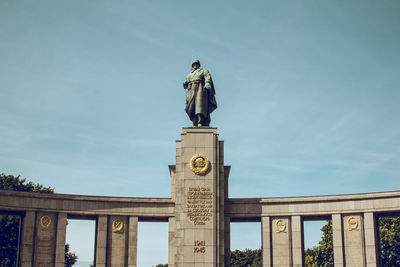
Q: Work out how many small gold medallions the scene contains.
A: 4